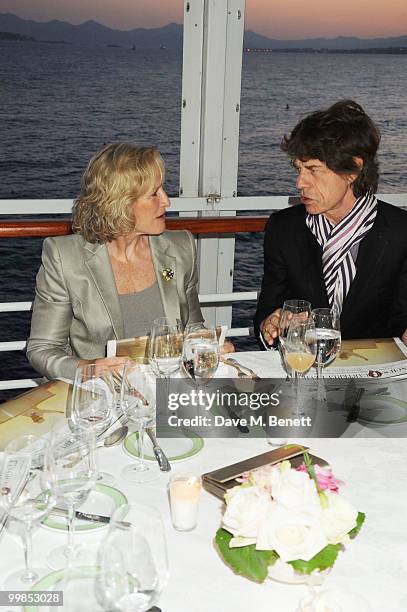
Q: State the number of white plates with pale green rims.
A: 4